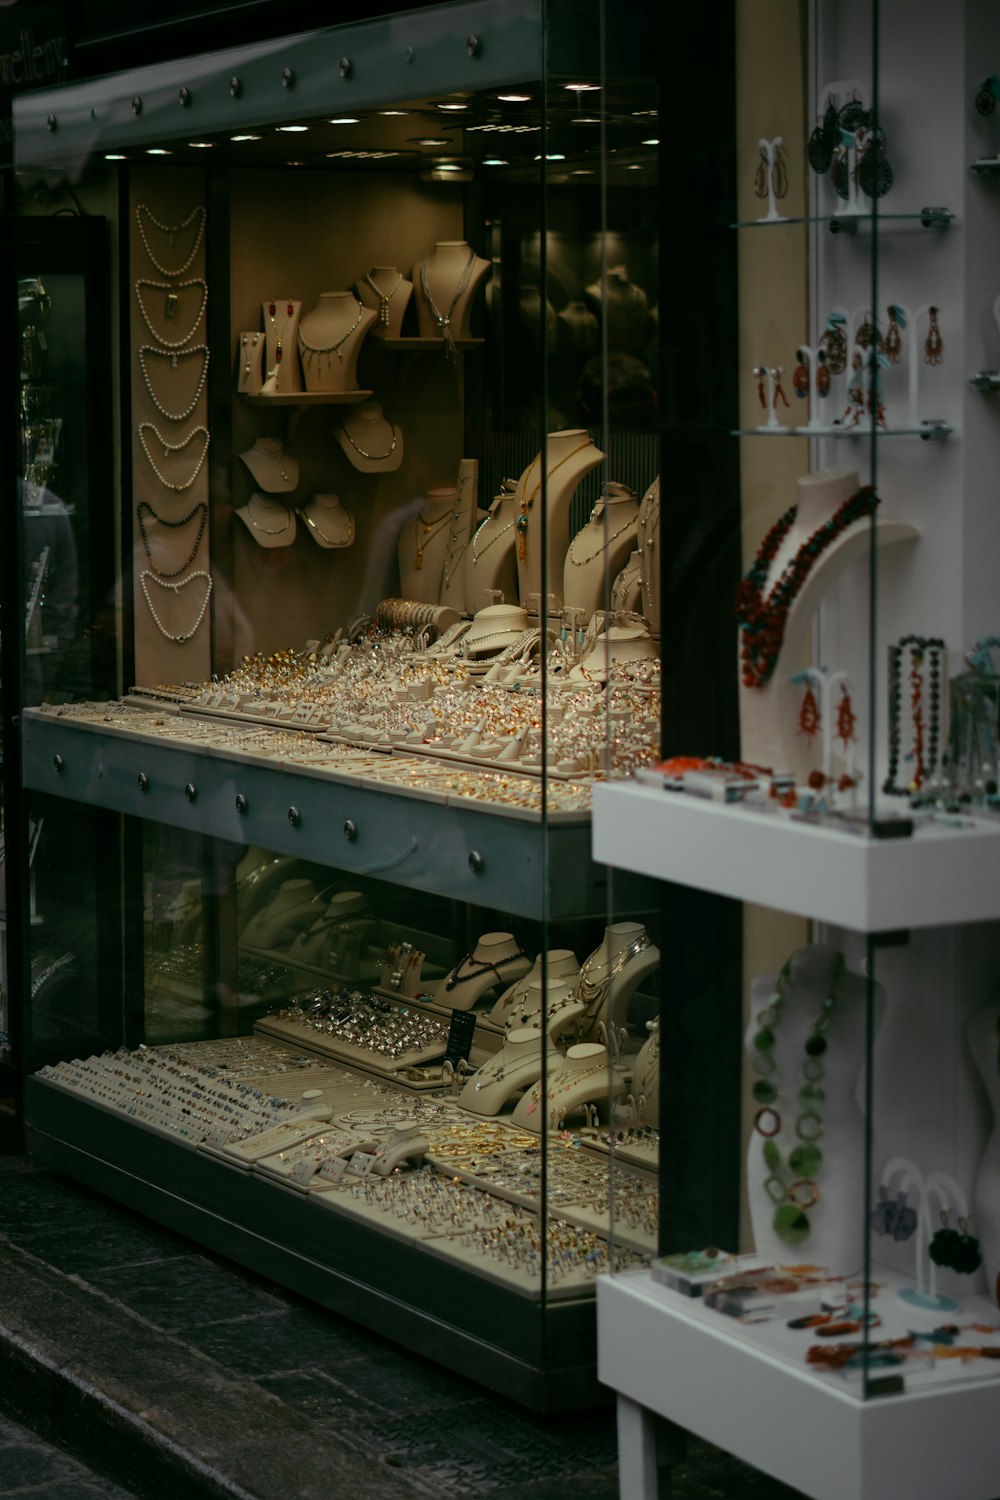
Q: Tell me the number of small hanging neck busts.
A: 4